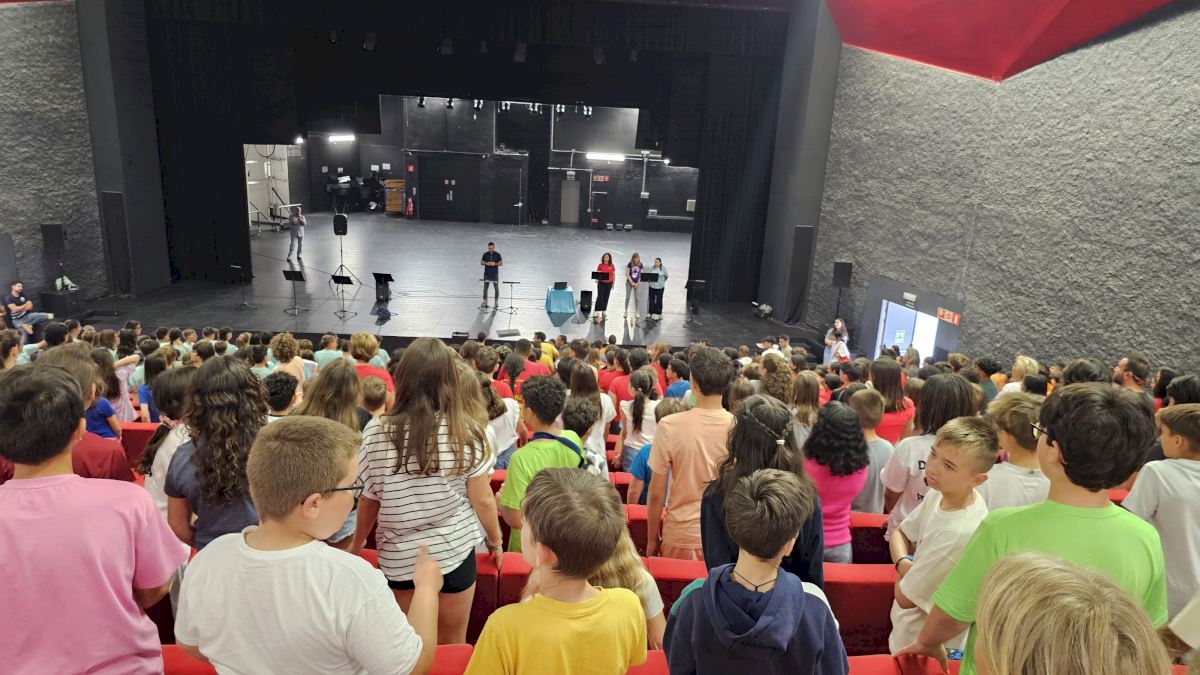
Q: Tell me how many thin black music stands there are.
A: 9